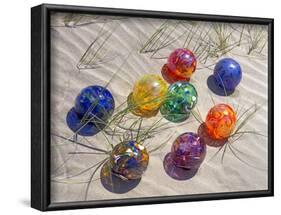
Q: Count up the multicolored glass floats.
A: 8